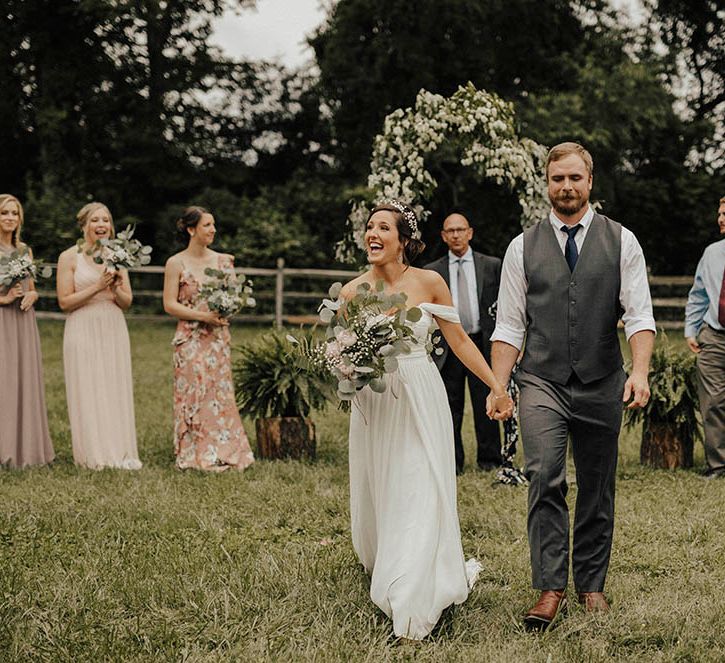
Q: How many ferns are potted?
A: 2